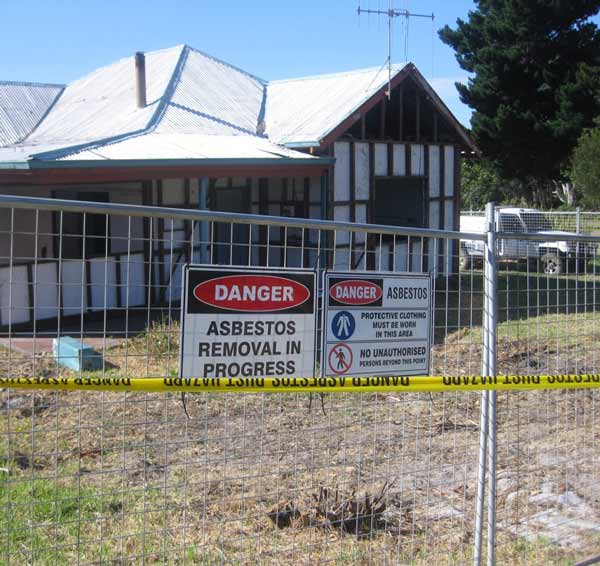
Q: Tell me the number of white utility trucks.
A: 1